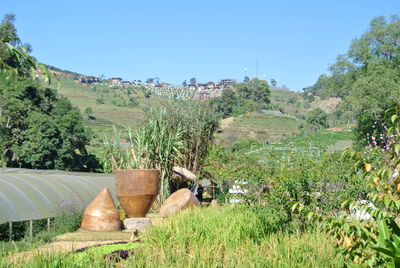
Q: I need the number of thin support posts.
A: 3